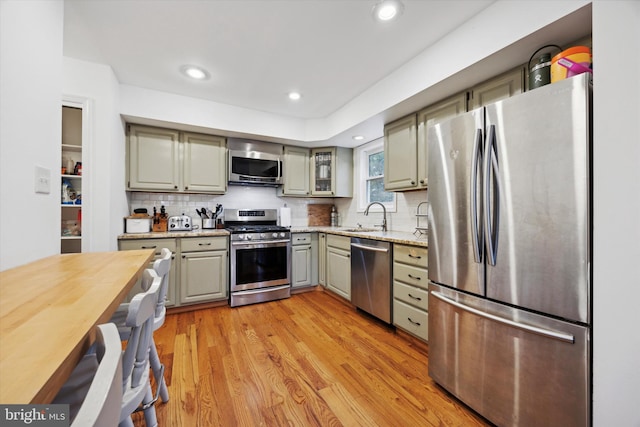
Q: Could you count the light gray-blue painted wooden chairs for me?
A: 3